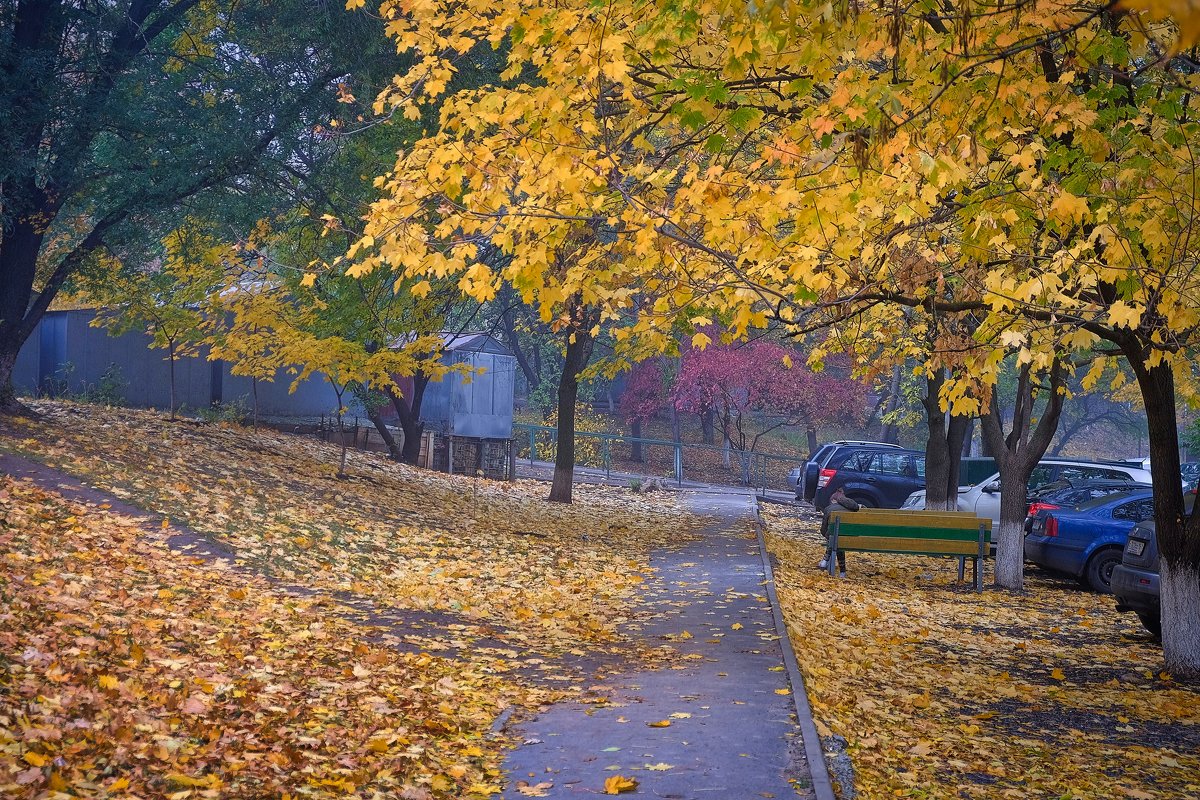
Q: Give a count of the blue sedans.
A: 1